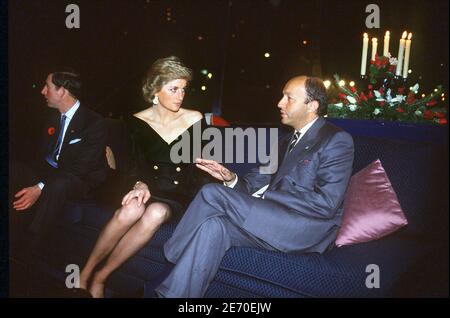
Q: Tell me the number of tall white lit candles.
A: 5